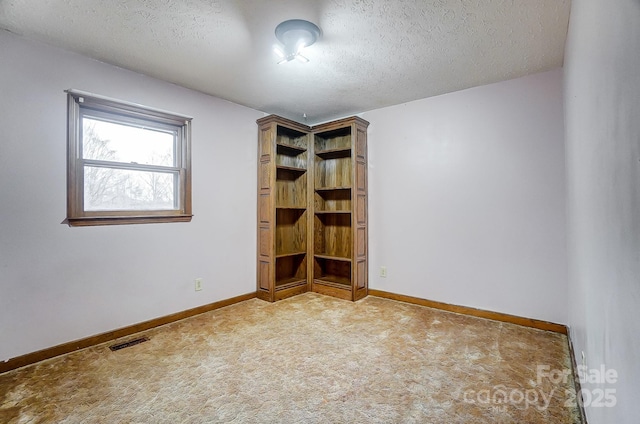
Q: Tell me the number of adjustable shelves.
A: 8